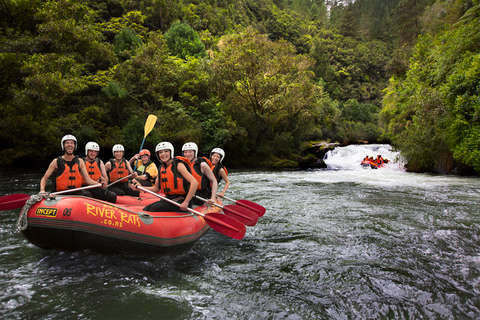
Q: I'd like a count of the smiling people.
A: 7